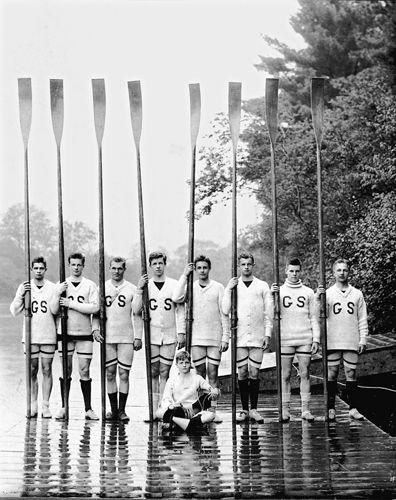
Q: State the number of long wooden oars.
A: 8